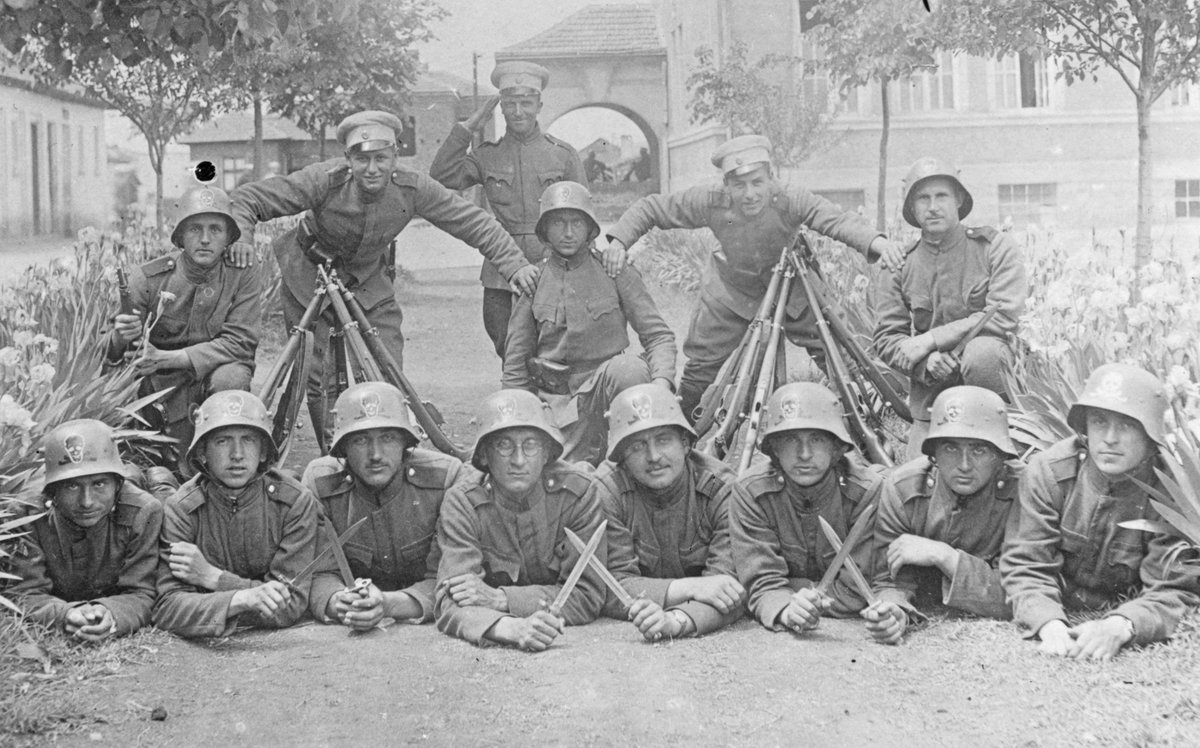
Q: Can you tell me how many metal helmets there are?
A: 11